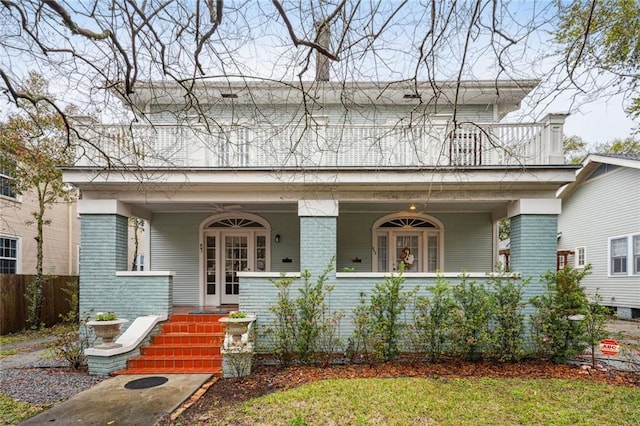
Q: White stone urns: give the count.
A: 2